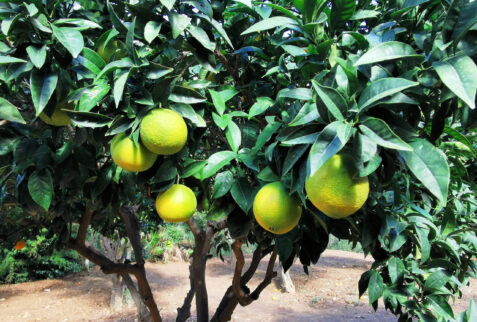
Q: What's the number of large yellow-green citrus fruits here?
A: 5